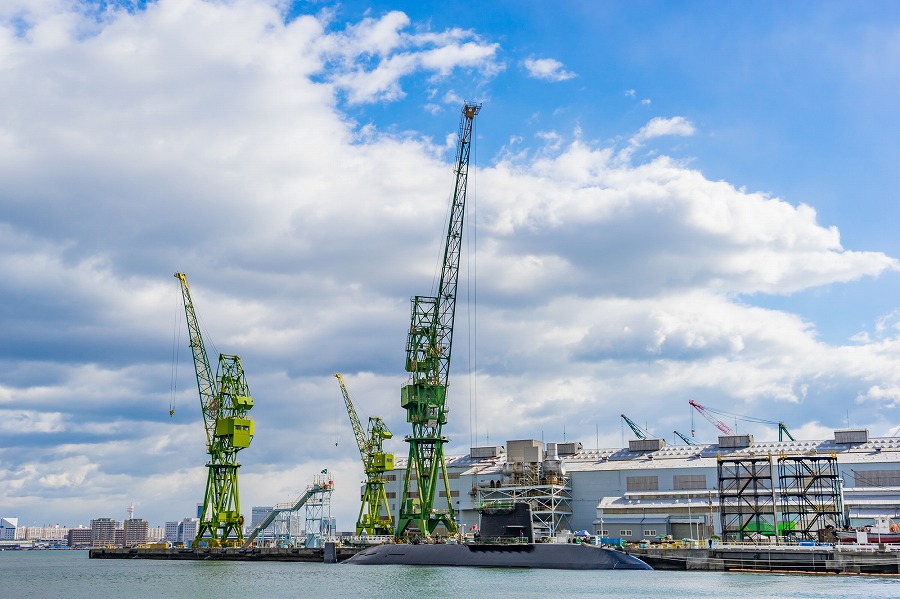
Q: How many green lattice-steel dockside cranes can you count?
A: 3